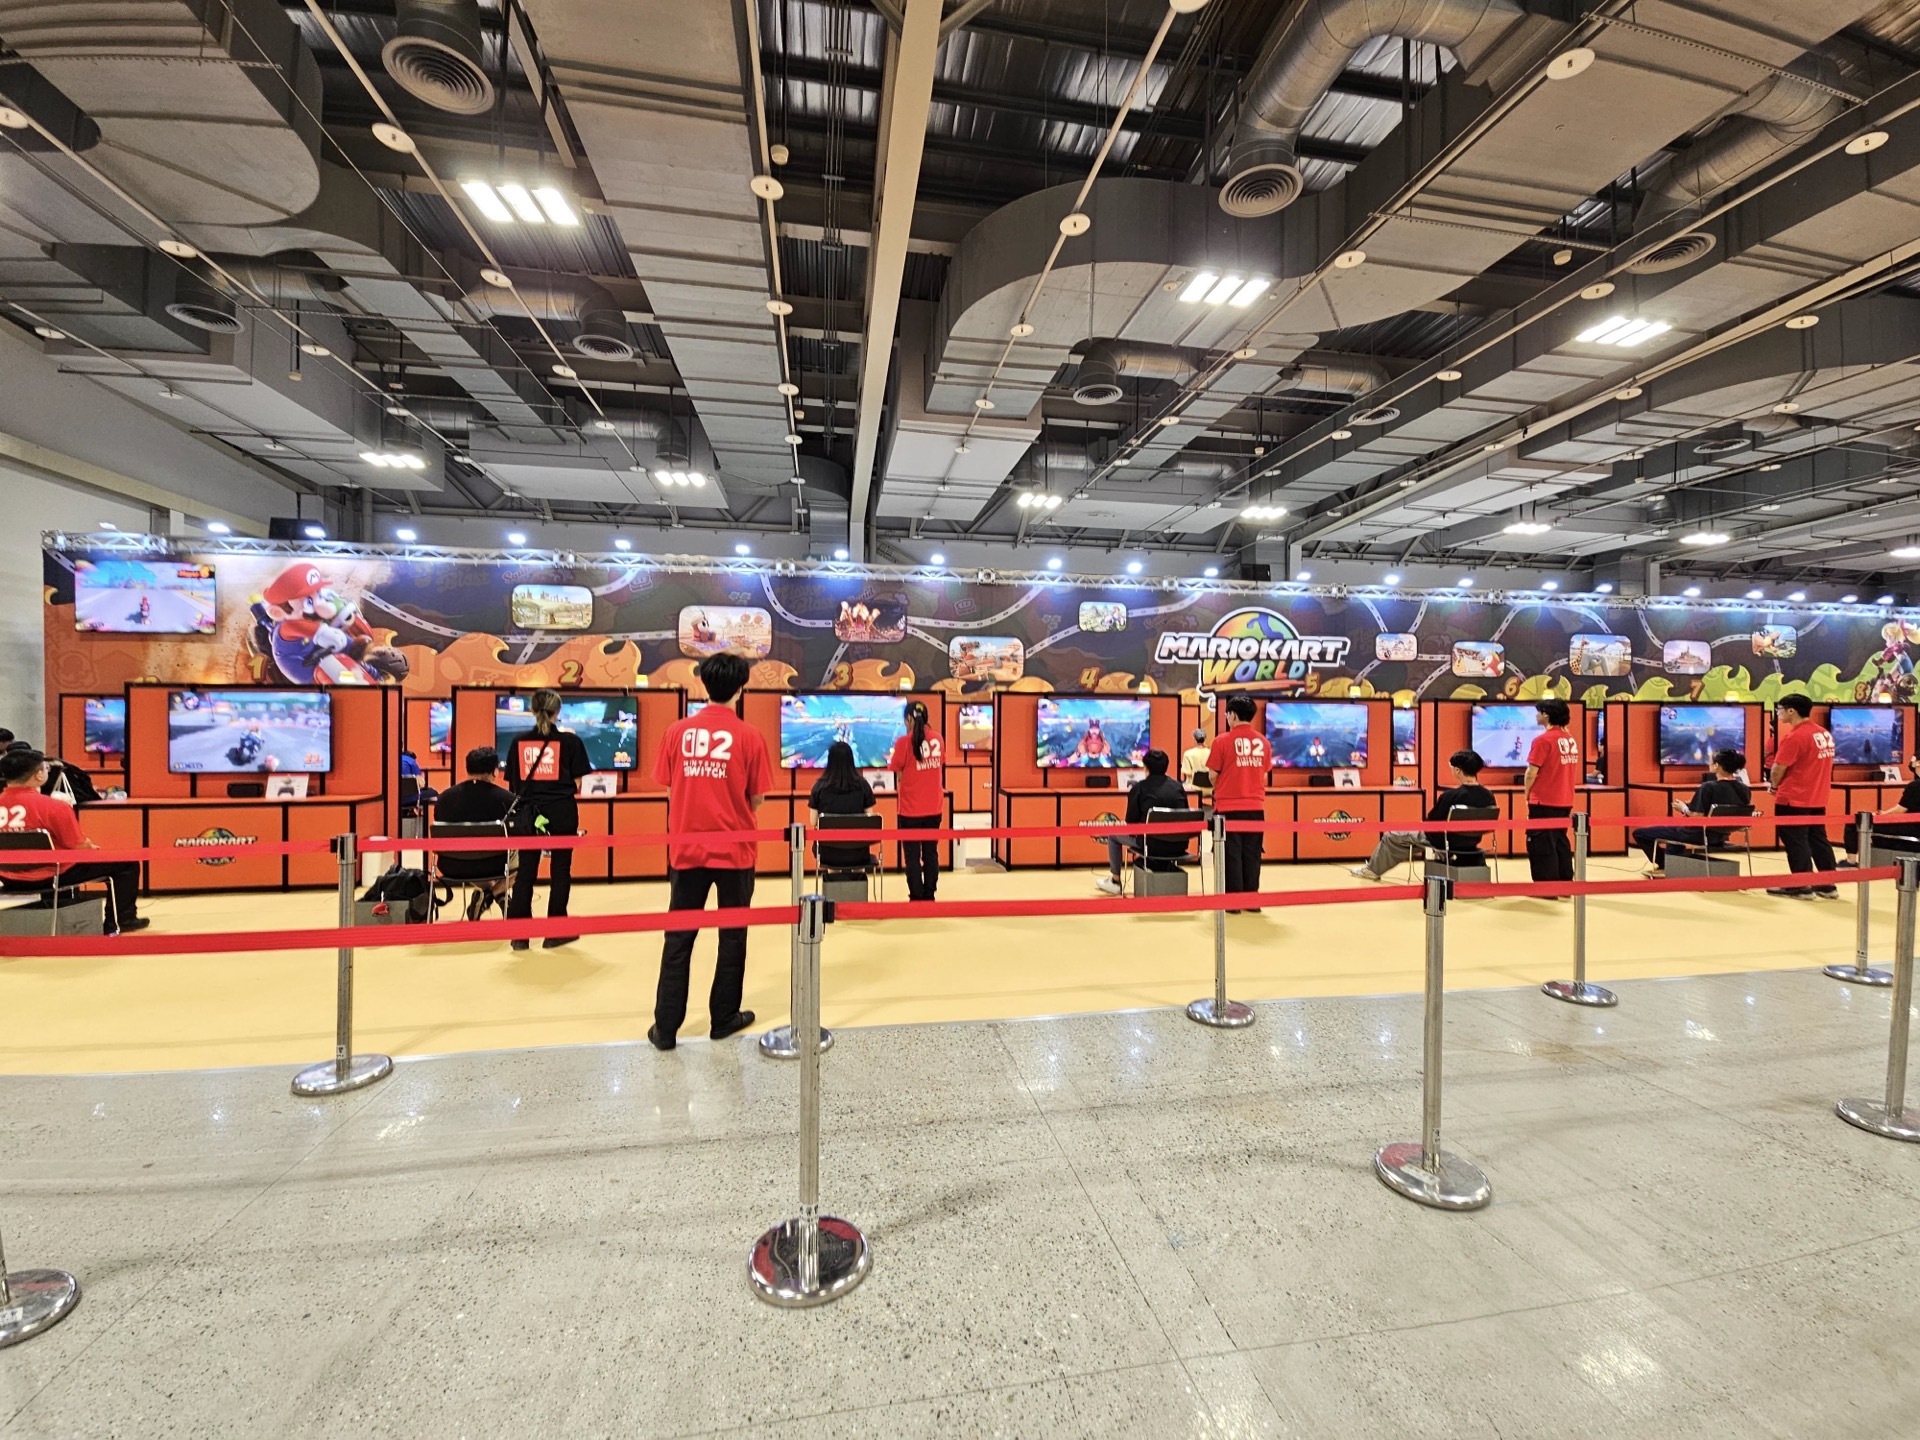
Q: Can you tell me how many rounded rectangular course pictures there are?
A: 10